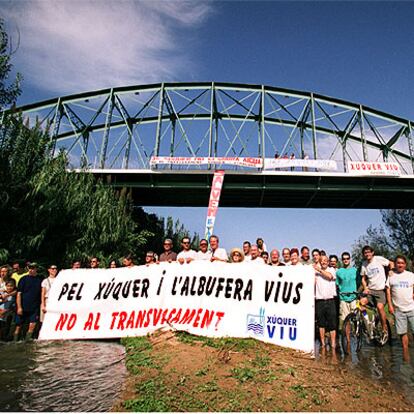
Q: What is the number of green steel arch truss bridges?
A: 1